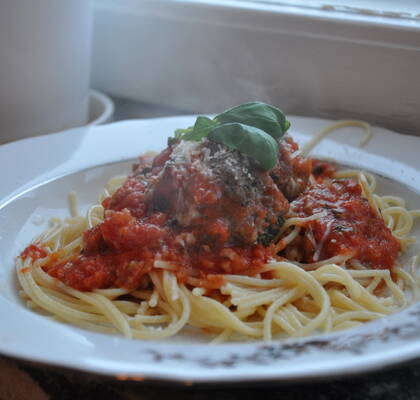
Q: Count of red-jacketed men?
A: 0